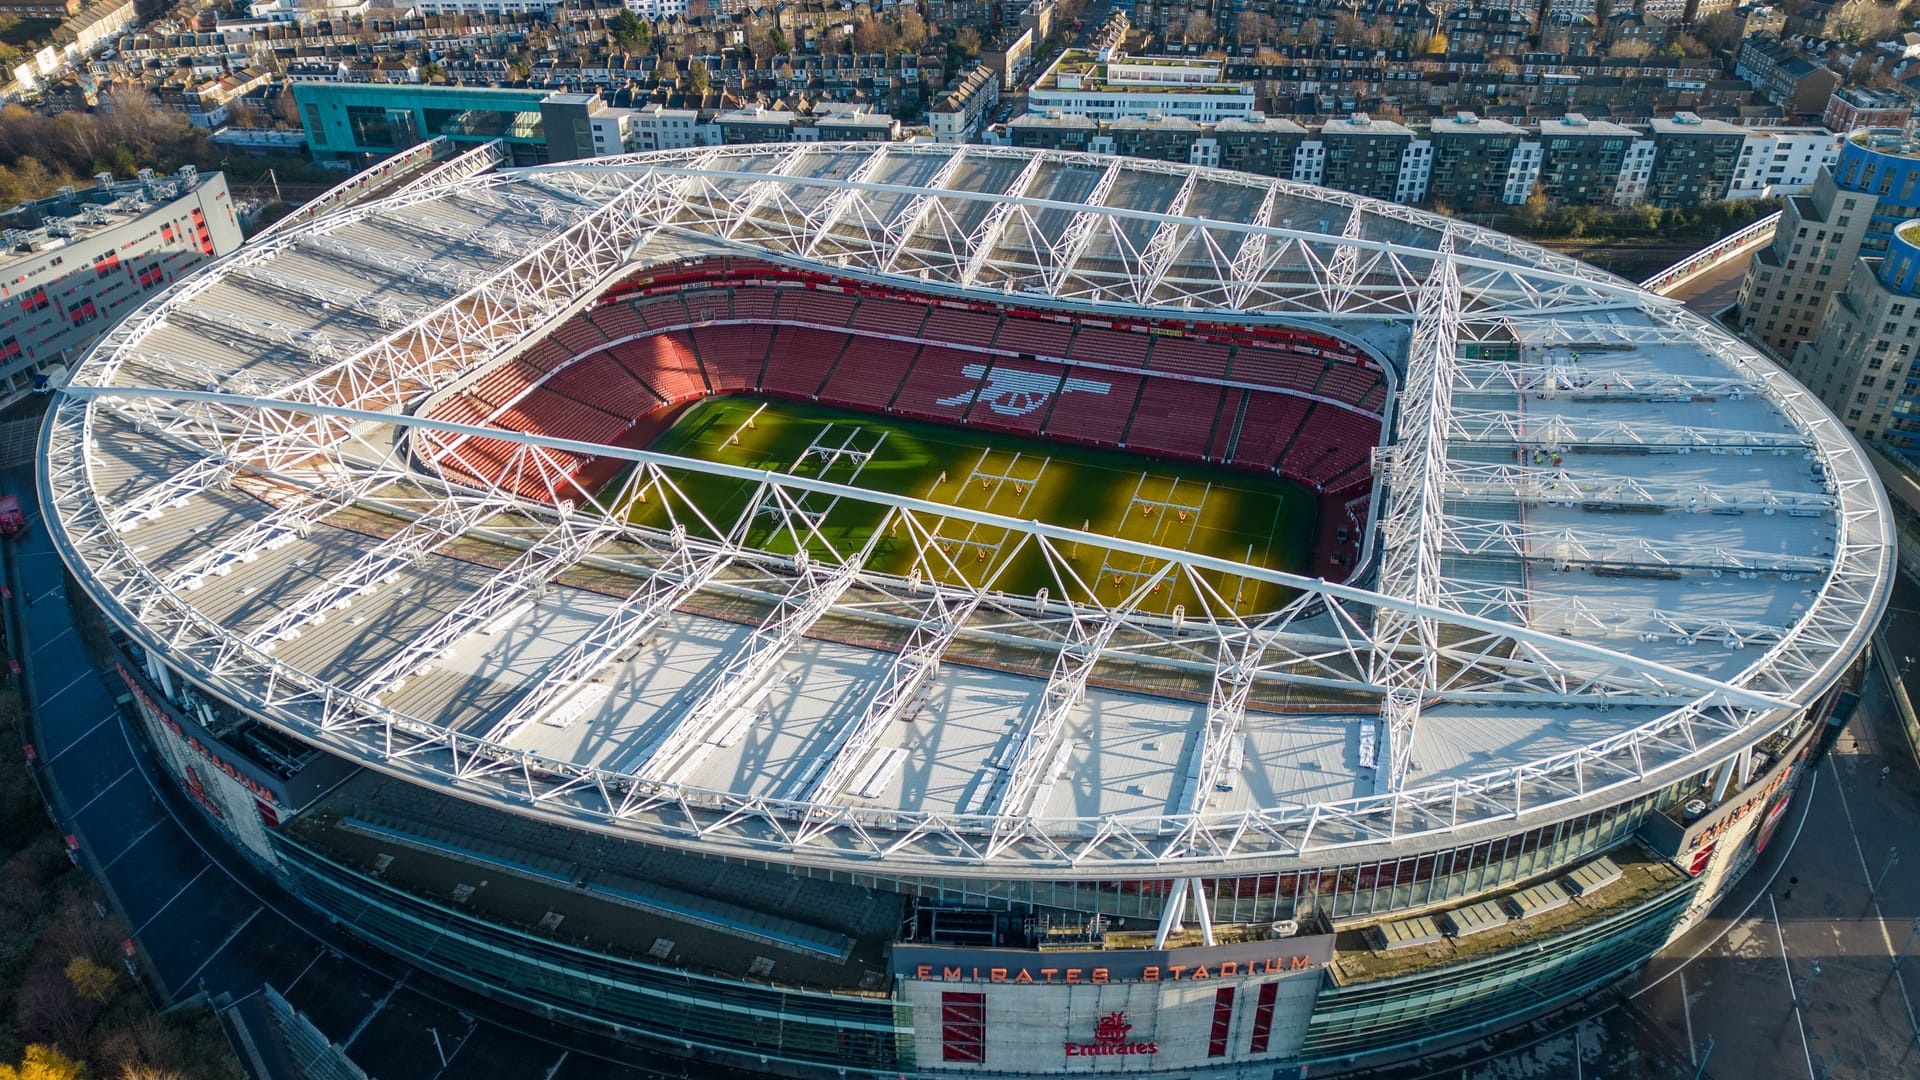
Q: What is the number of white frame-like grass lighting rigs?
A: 6